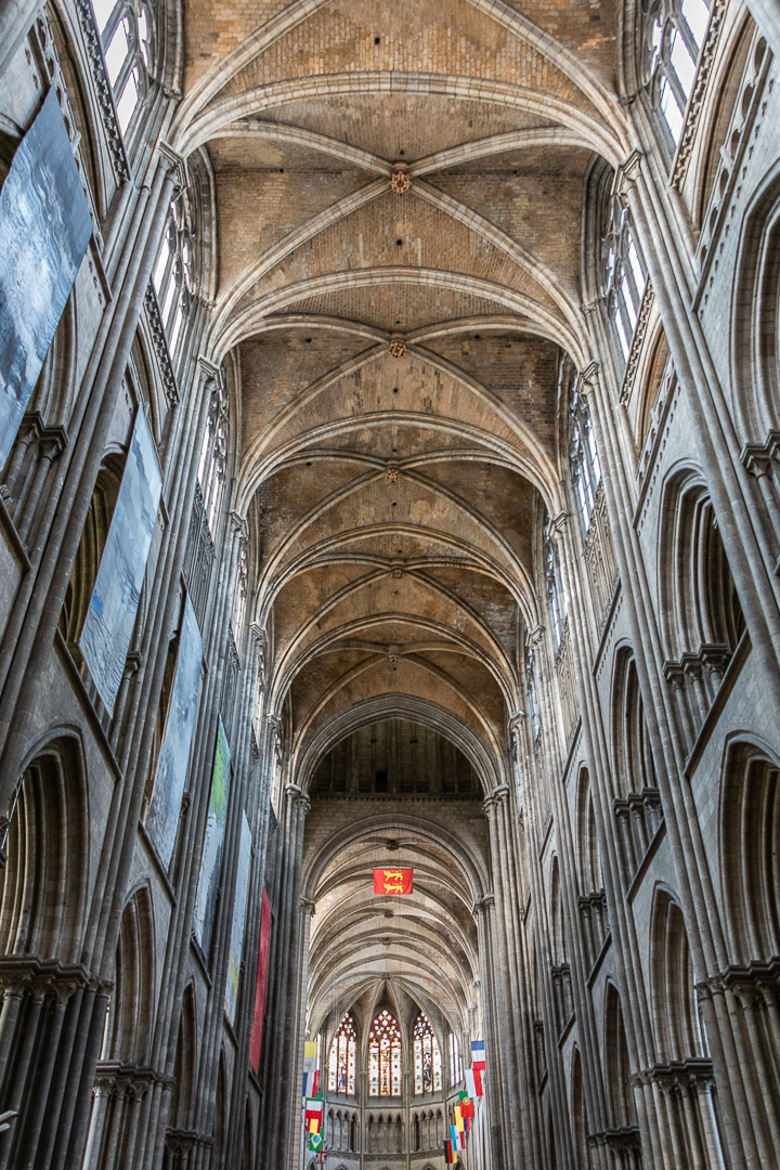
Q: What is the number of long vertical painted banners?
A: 6